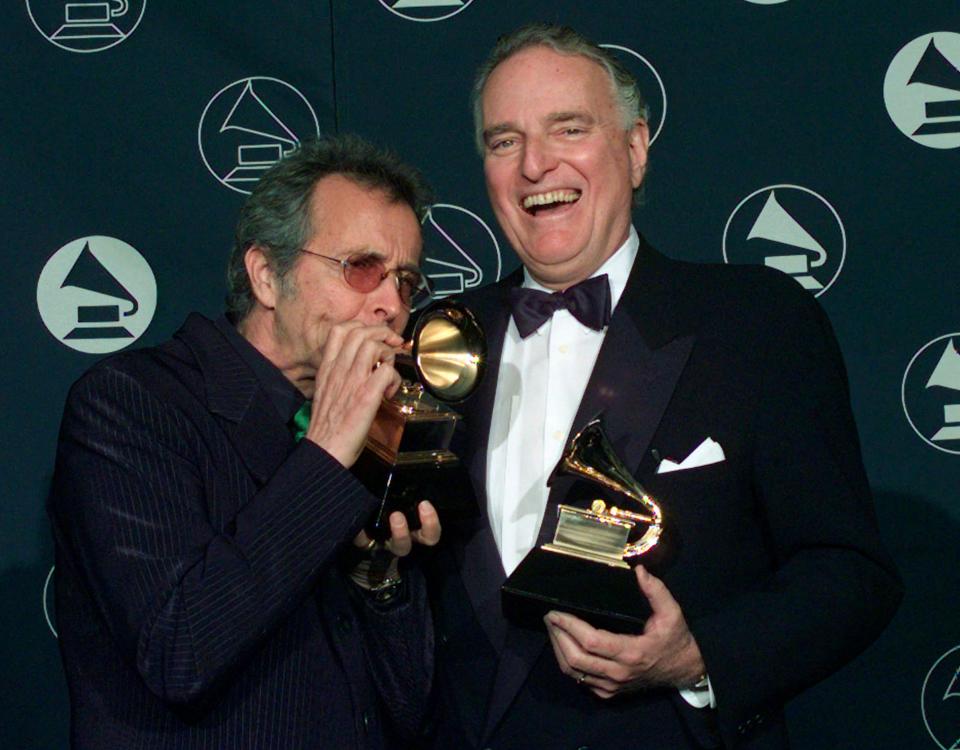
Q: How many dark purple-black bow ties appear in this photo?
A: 1